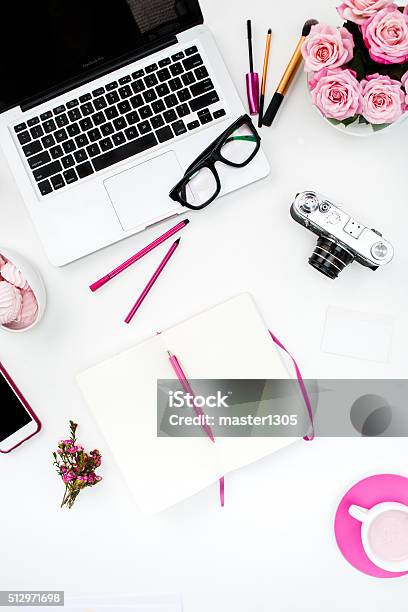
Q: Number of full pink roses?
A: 4